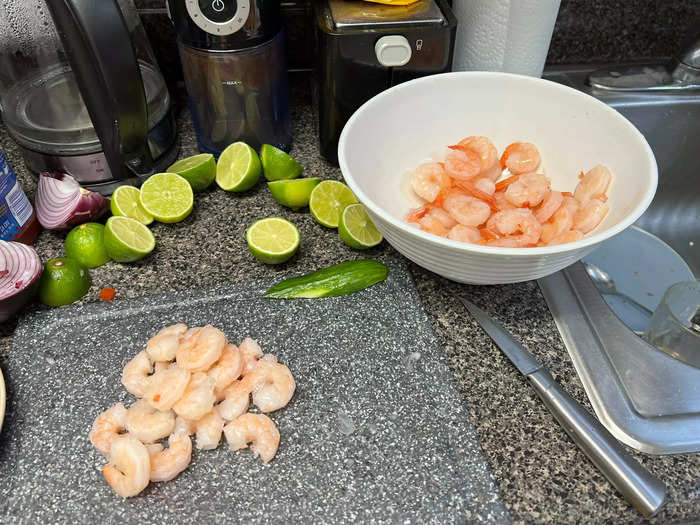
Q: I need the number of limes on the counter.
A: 12